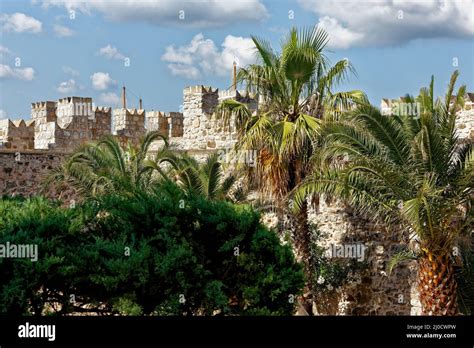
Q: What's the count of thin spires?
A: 3